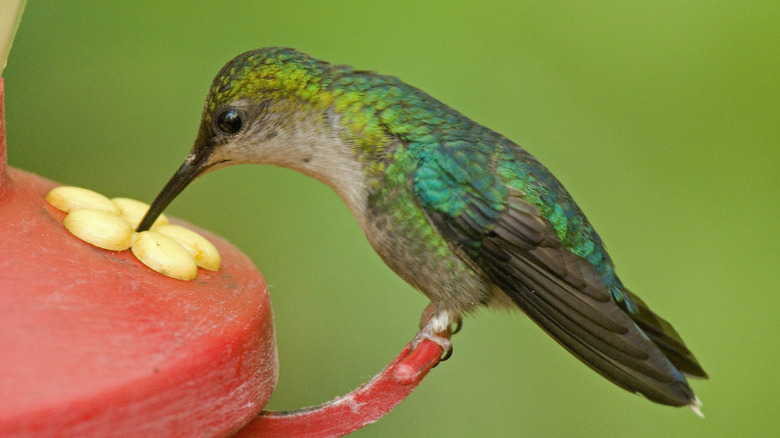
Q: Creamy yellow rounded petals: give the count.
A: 5